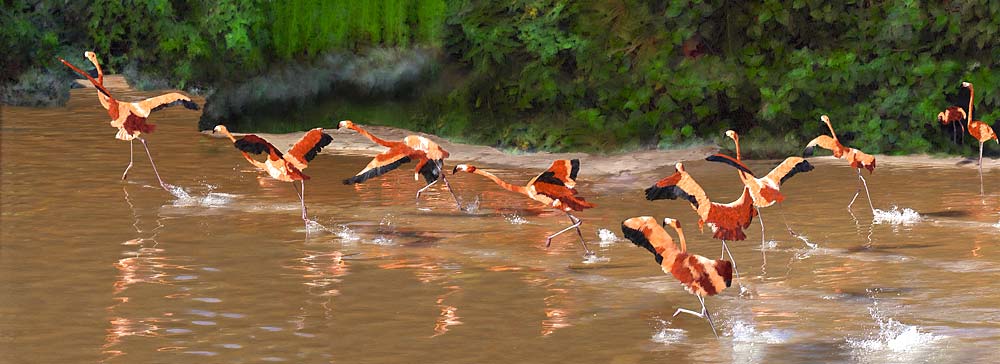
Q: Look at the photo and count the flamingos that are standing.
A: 2